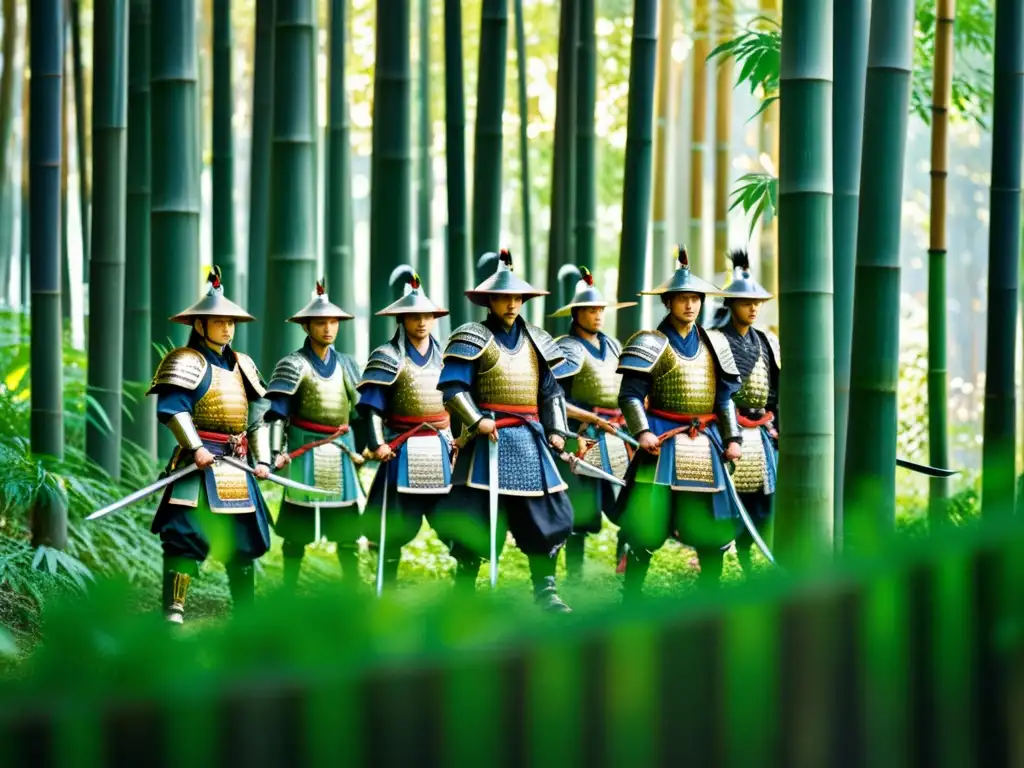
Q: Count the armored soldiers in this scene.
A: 7